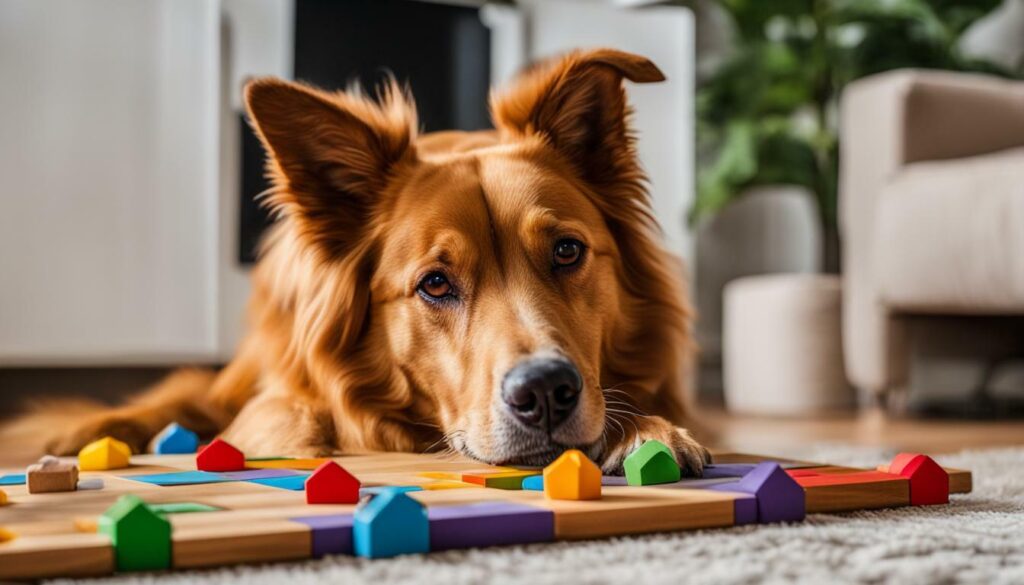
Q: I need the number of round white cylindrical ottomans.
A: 1